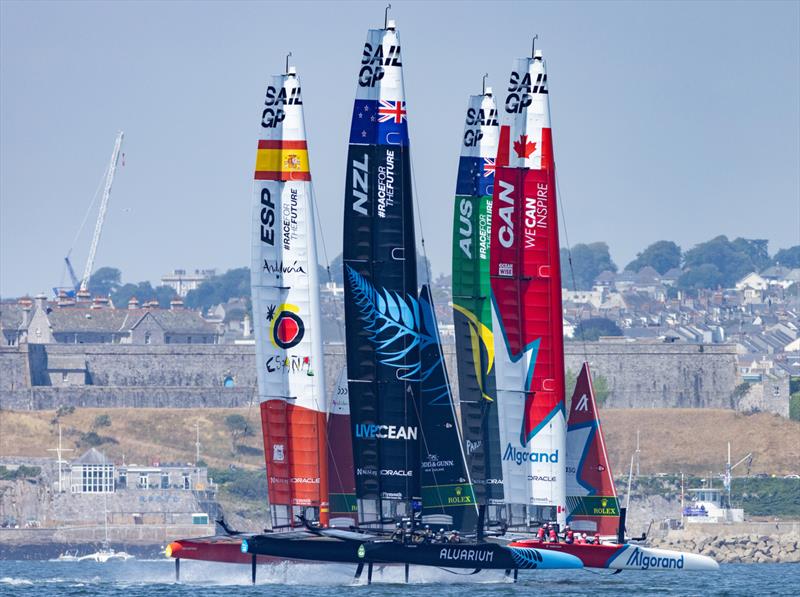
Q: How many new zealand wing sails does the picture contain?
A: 1